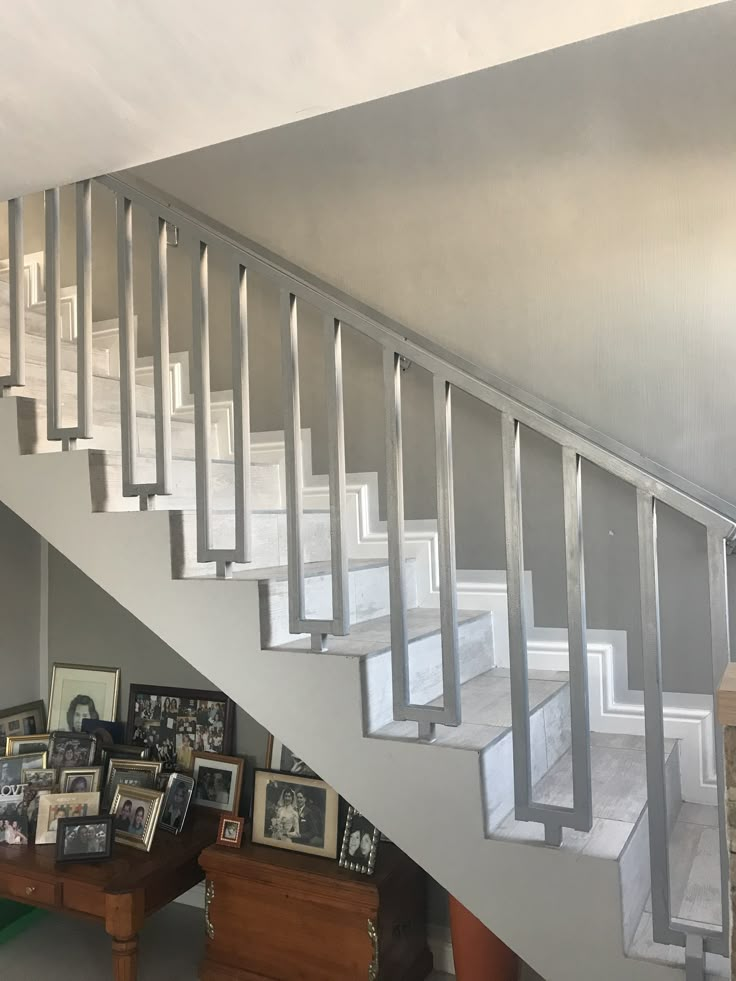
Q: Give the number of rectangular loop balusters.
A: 8